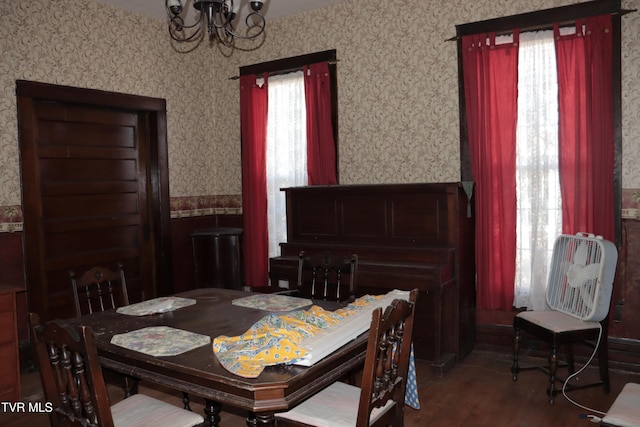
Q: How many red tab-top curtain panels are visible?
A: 4